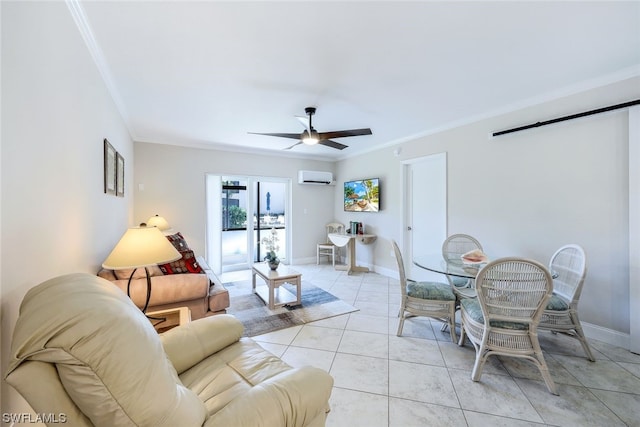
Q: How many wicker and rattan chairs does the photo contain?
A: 4